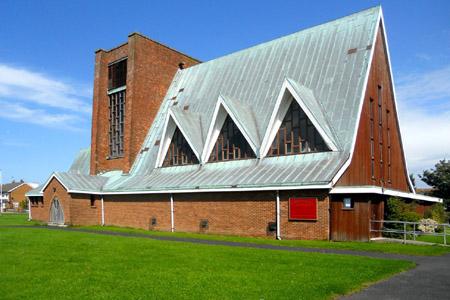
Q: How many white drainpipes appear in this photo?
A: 4